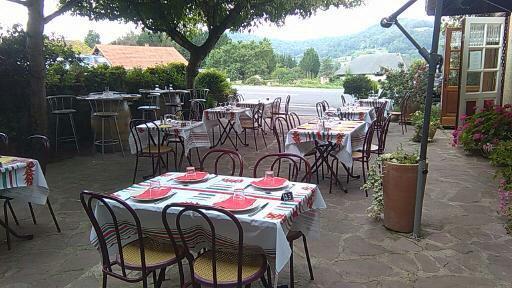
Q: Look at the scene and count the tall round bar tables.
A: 2